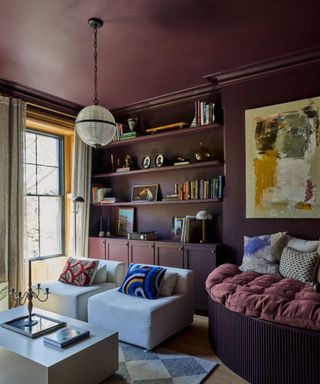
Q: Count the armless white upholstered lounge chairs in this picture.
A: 2